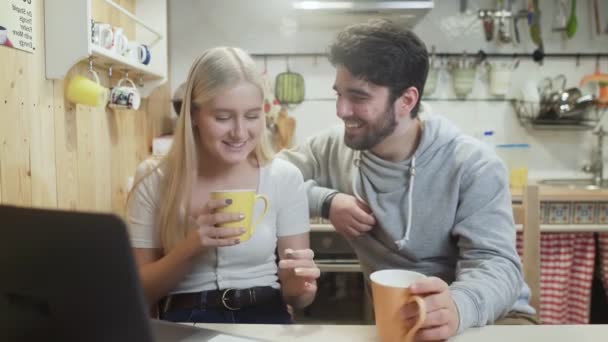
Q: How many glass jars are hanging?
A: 3